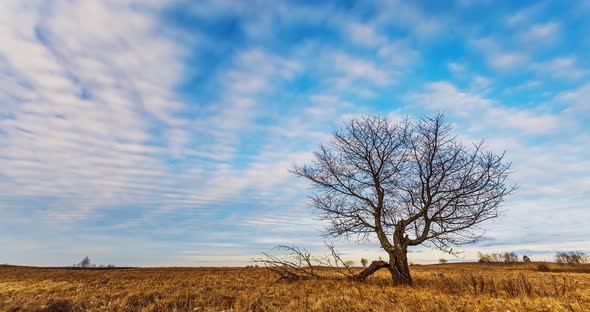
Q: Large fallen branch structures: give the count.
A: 1